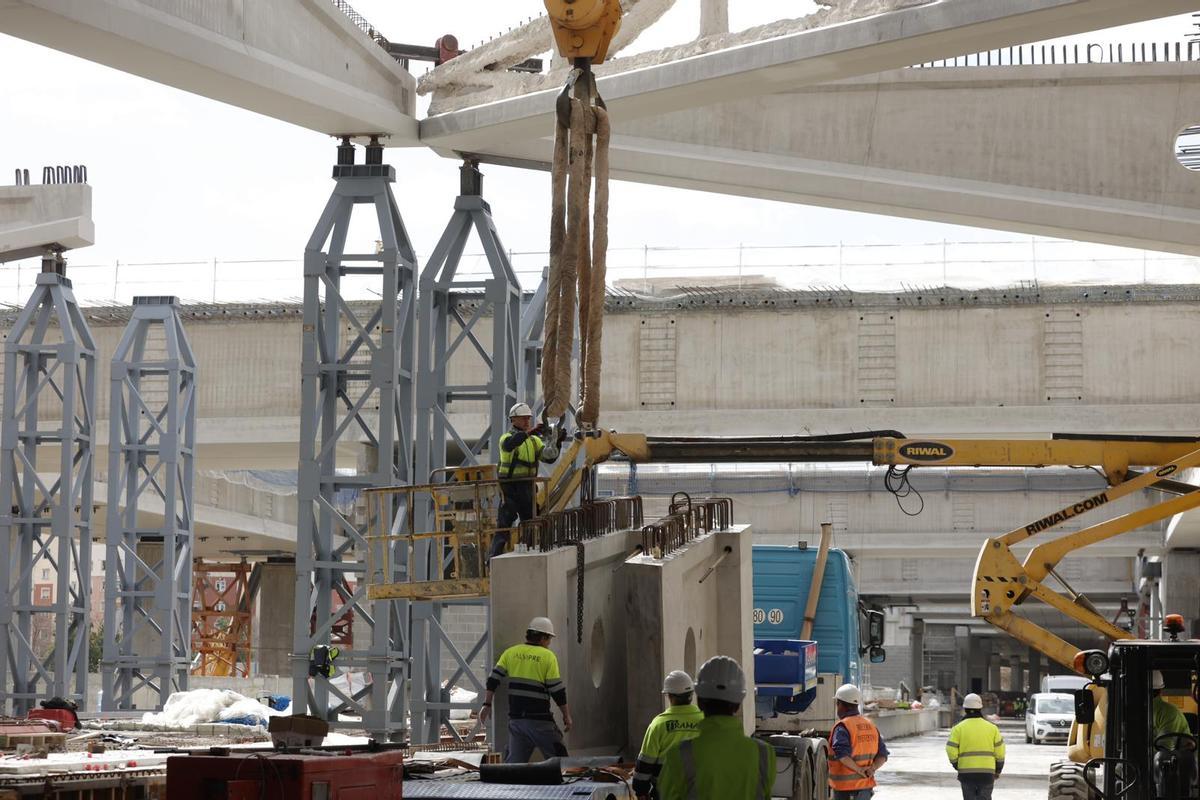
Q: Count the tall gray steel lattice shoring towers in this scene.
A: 5